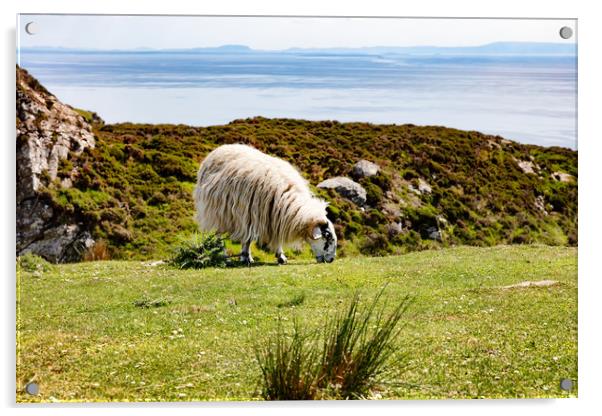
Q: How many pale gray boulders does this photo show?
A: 2